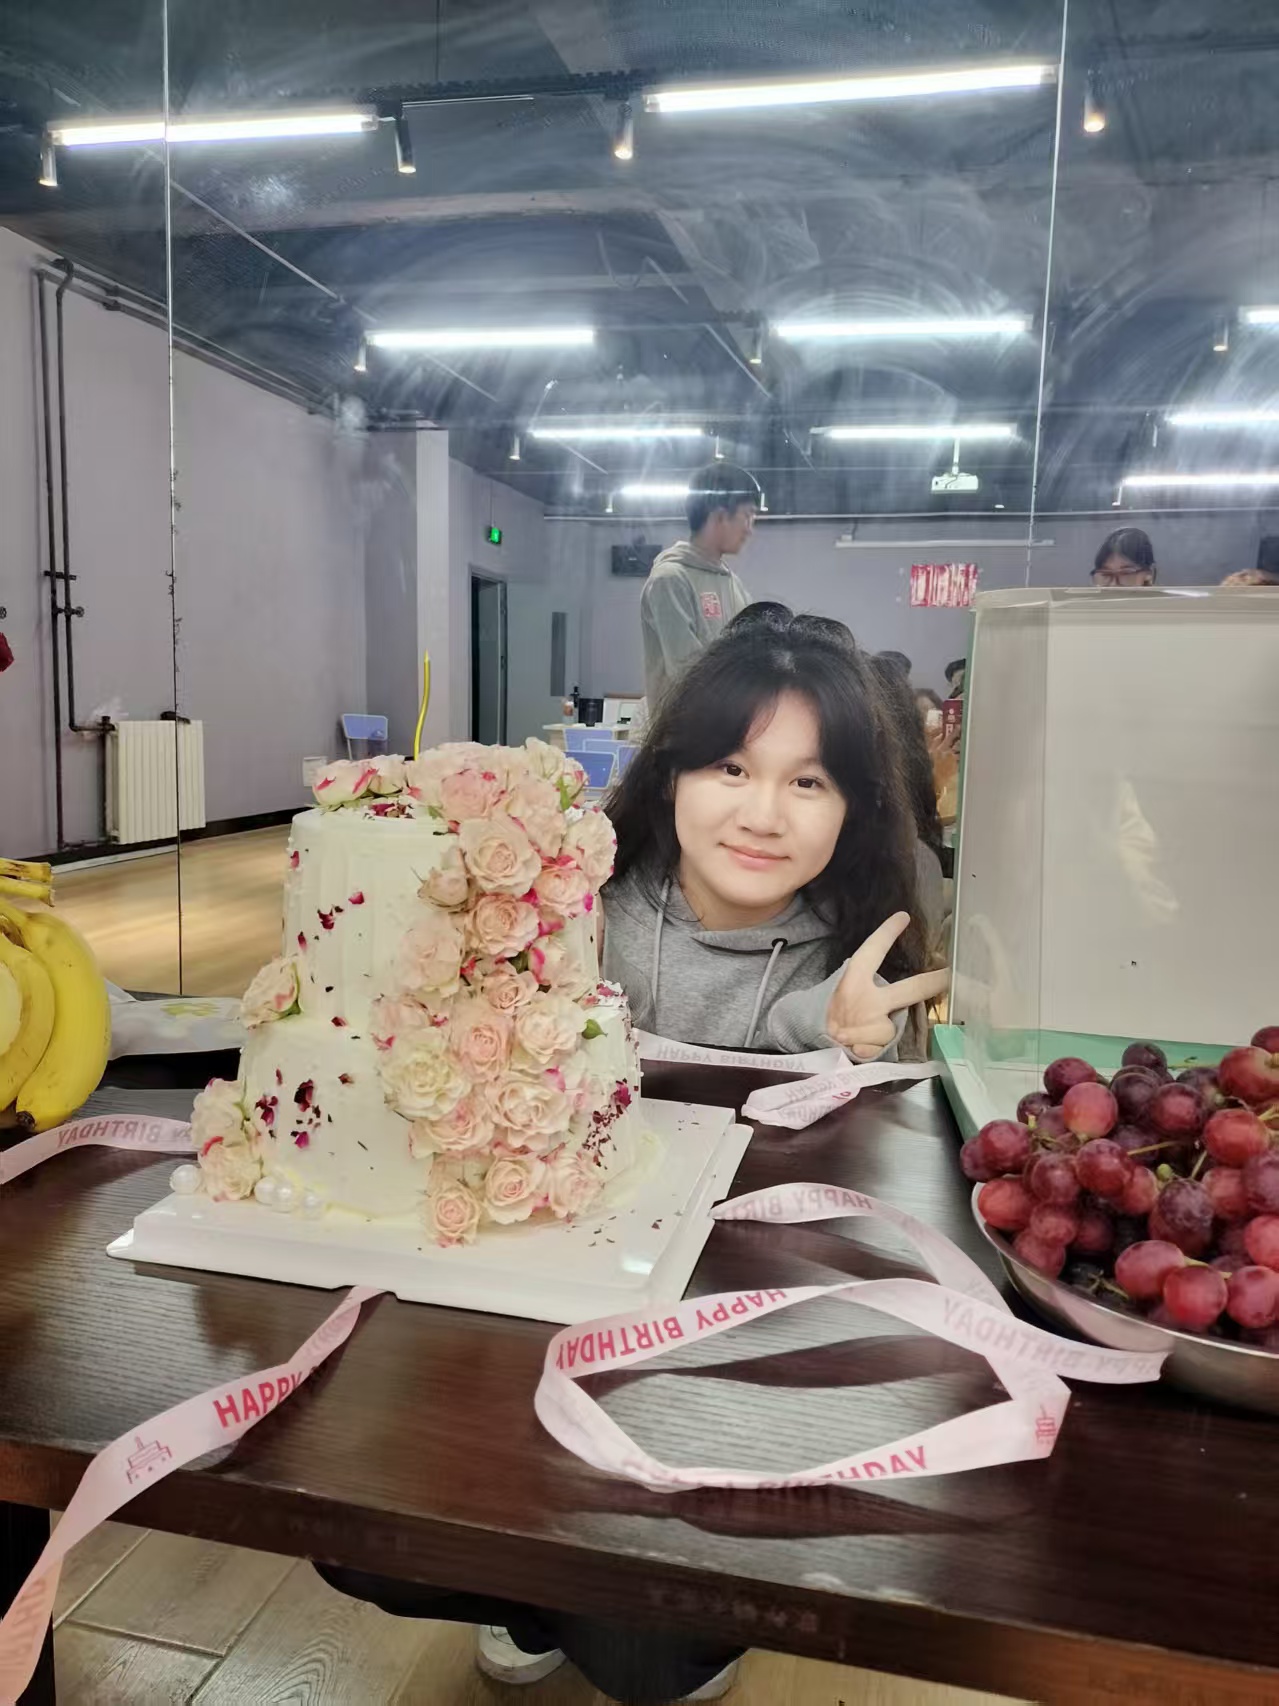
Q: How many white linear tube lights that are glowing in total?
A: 10